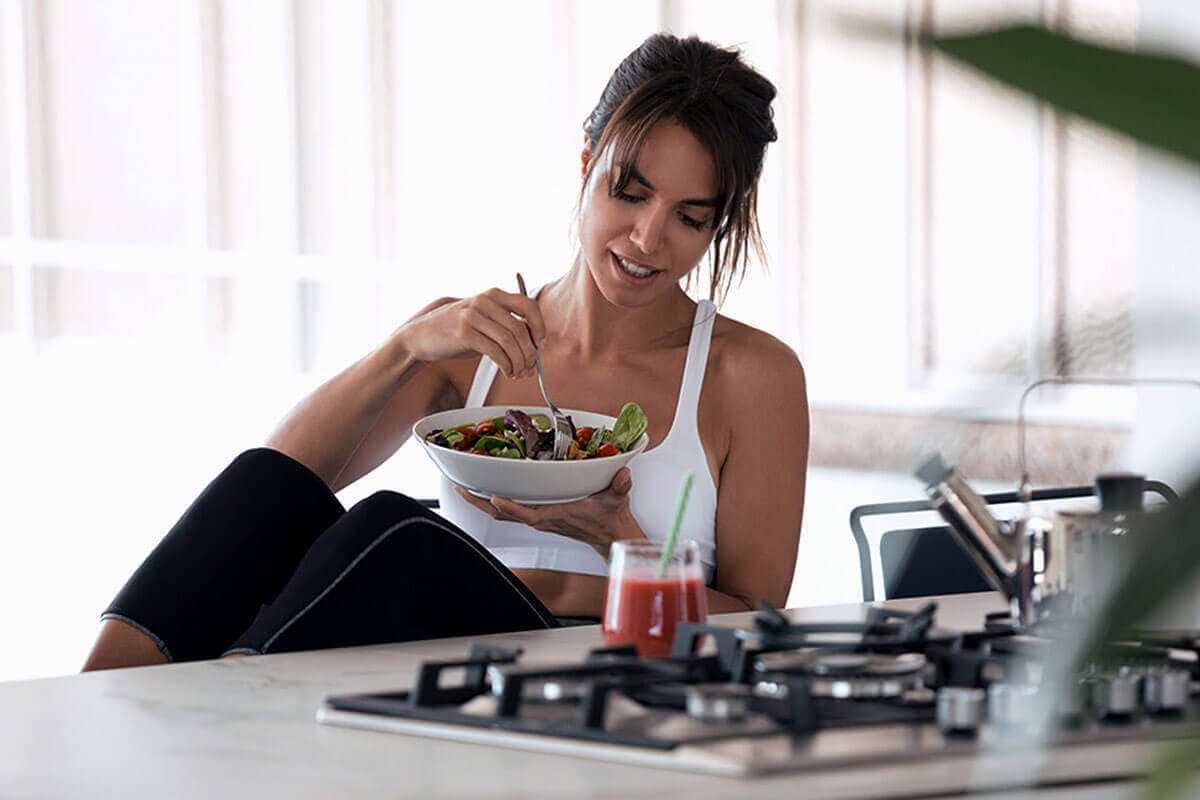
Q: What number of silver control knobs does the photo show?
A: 5